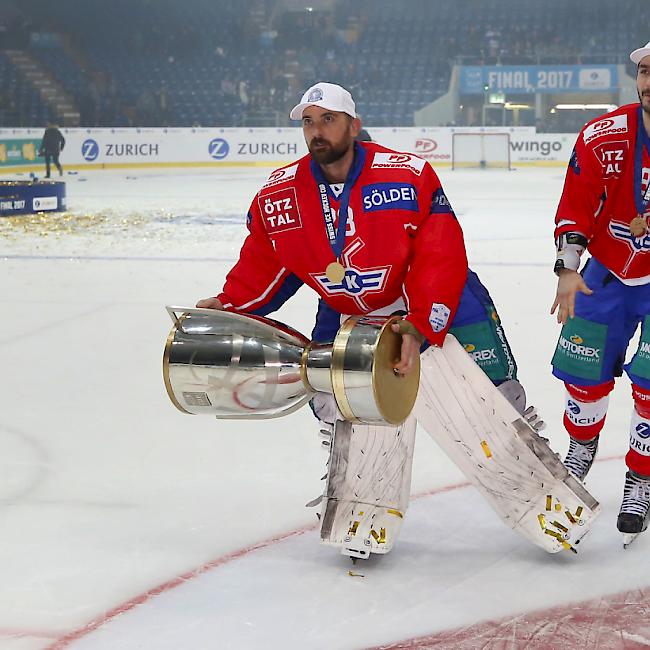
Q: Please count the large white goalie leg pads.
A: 2